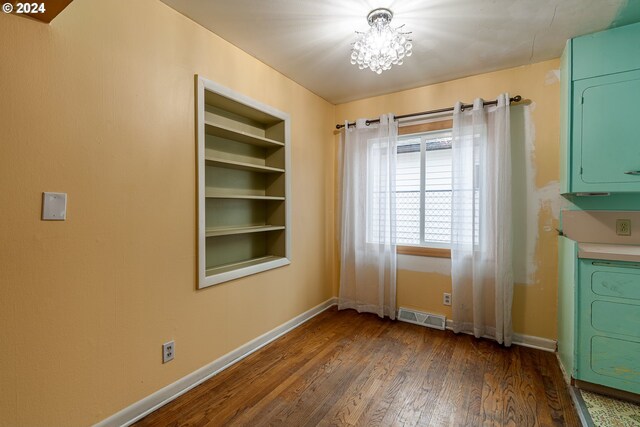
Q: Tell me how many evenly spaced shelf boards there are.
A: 4